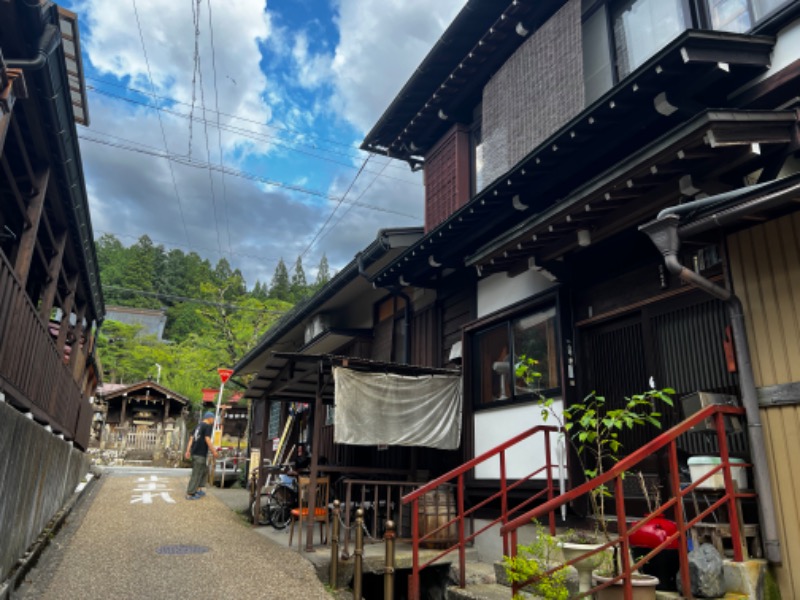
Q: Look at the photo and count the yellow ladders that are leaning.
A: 1